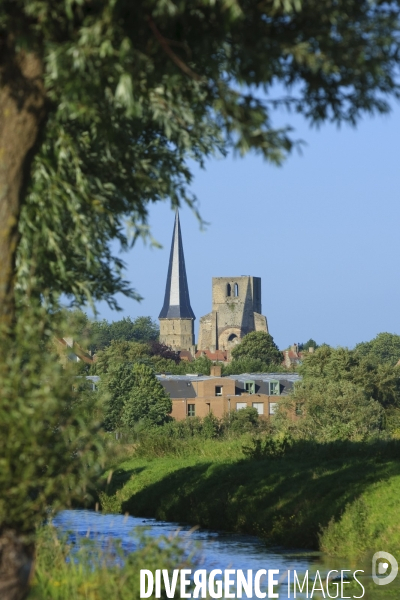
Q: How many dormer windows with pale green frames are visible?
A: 2